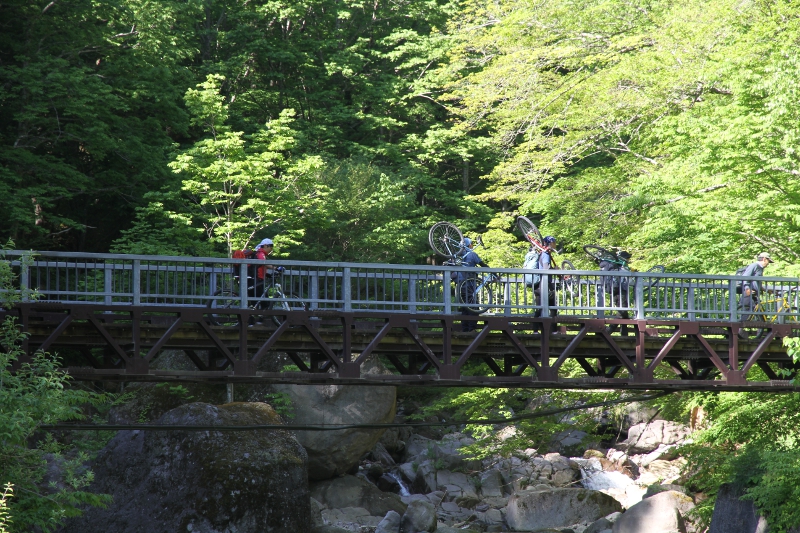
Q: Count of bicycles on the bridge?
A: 5